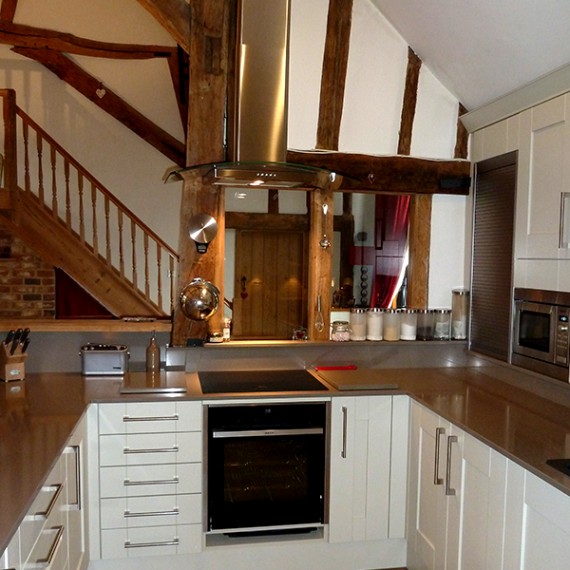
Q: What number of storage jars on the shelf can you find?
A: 8